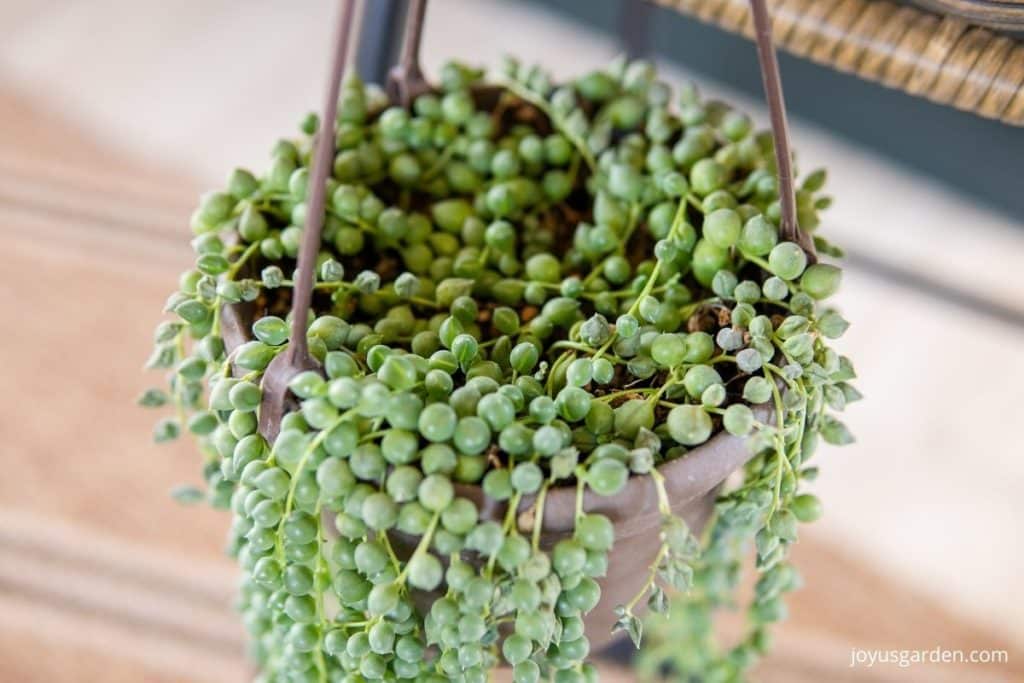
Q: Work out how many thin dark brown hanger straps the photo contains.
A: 3